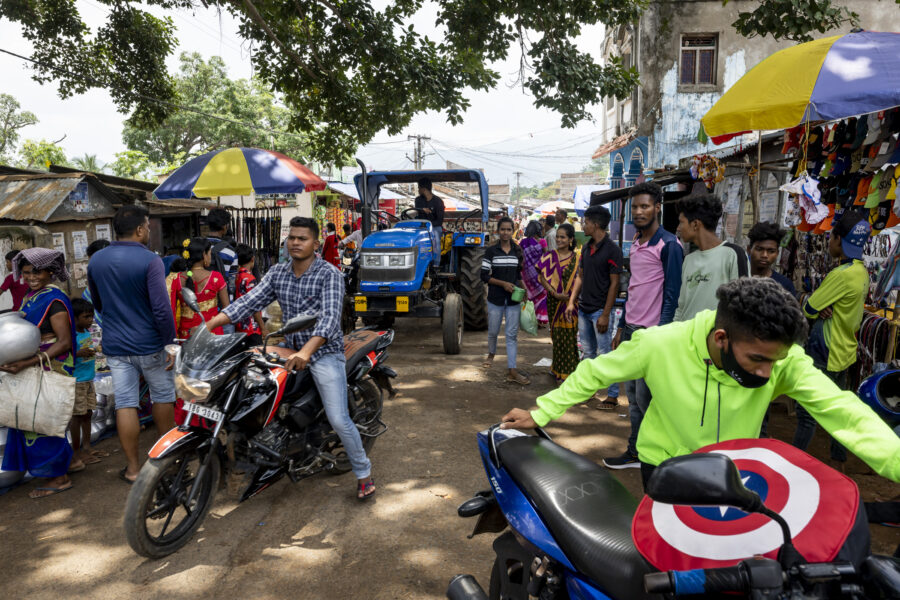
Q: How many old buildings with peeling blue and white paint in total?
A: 1